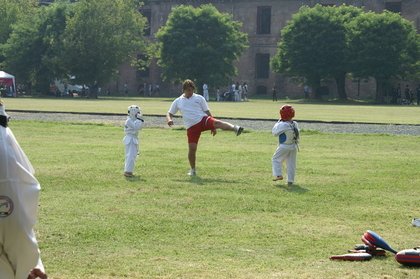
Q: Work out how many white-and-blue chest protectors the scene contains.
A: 1